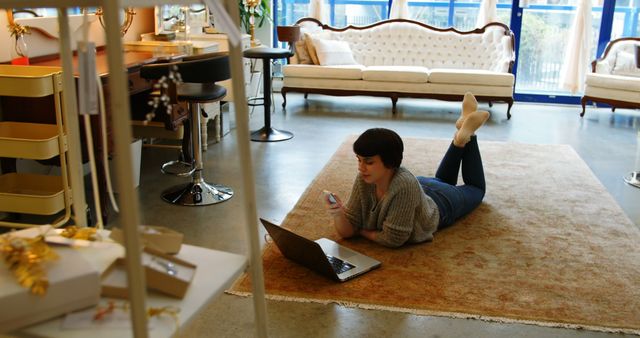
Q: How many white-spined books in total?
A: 0